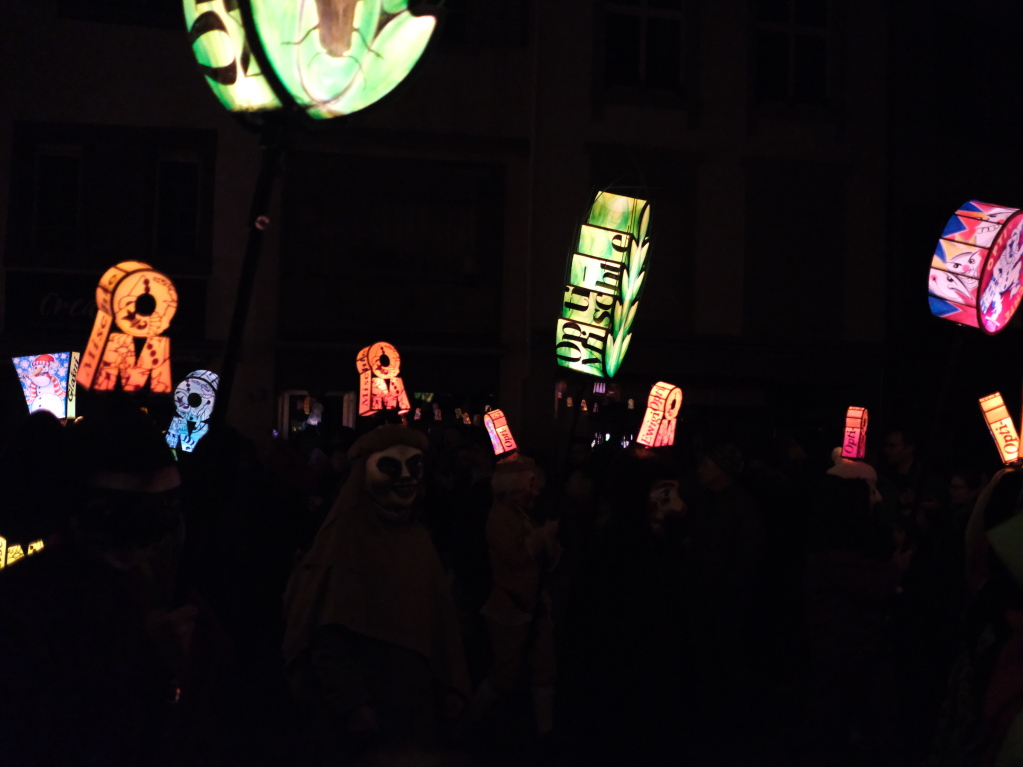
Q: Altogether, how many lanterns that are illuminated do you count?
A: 12